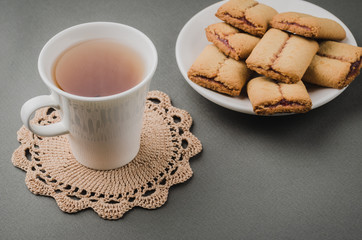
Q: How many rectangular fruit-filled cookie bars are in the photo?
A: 7